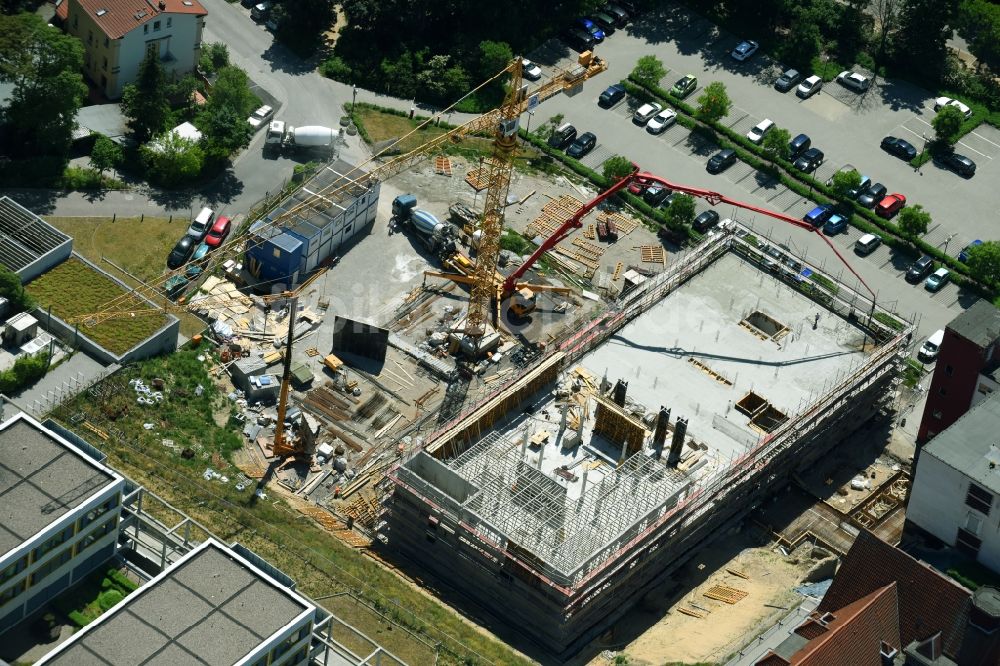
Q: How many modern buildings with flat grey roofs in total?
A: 2